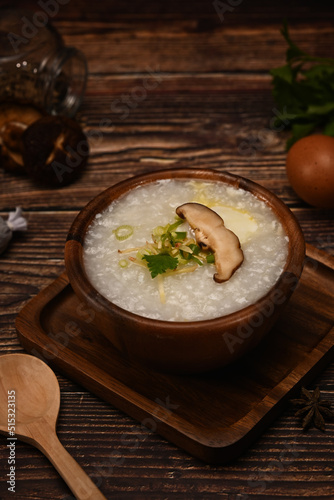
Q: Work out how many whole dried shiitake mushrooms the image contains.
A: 2